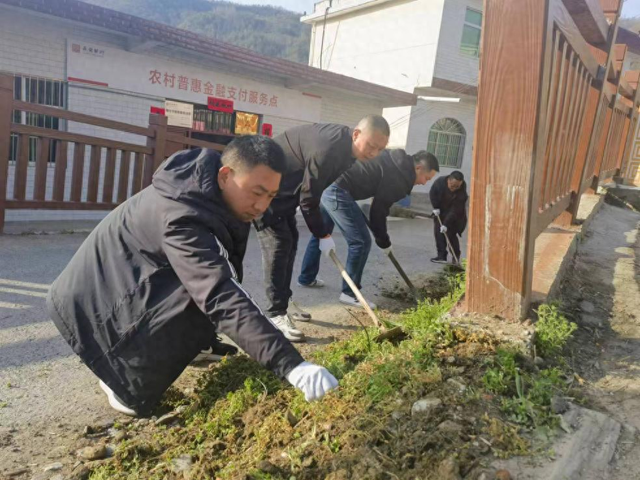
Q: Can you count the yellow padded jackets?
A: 0